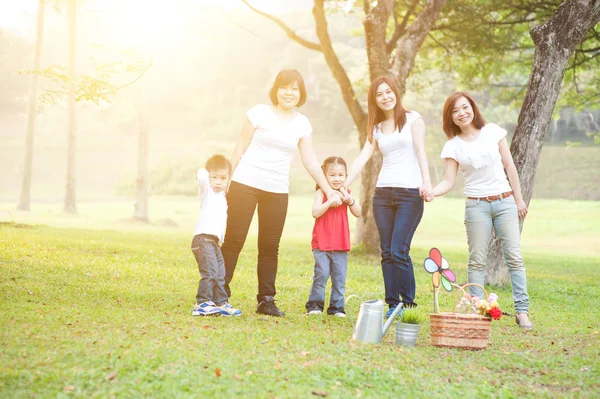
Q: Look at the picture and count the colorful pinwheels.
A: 1